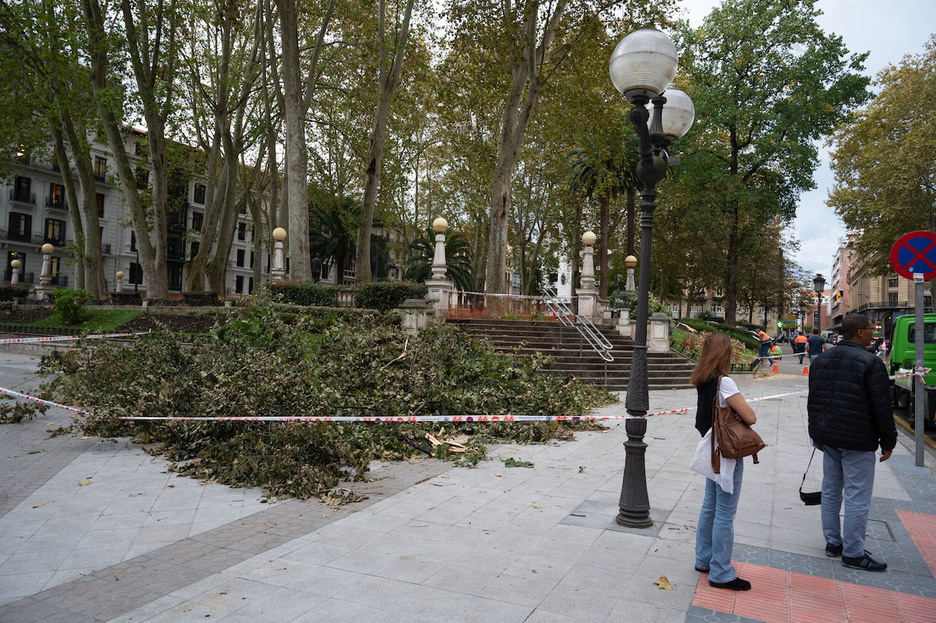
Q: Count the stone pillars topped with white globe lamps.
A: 7